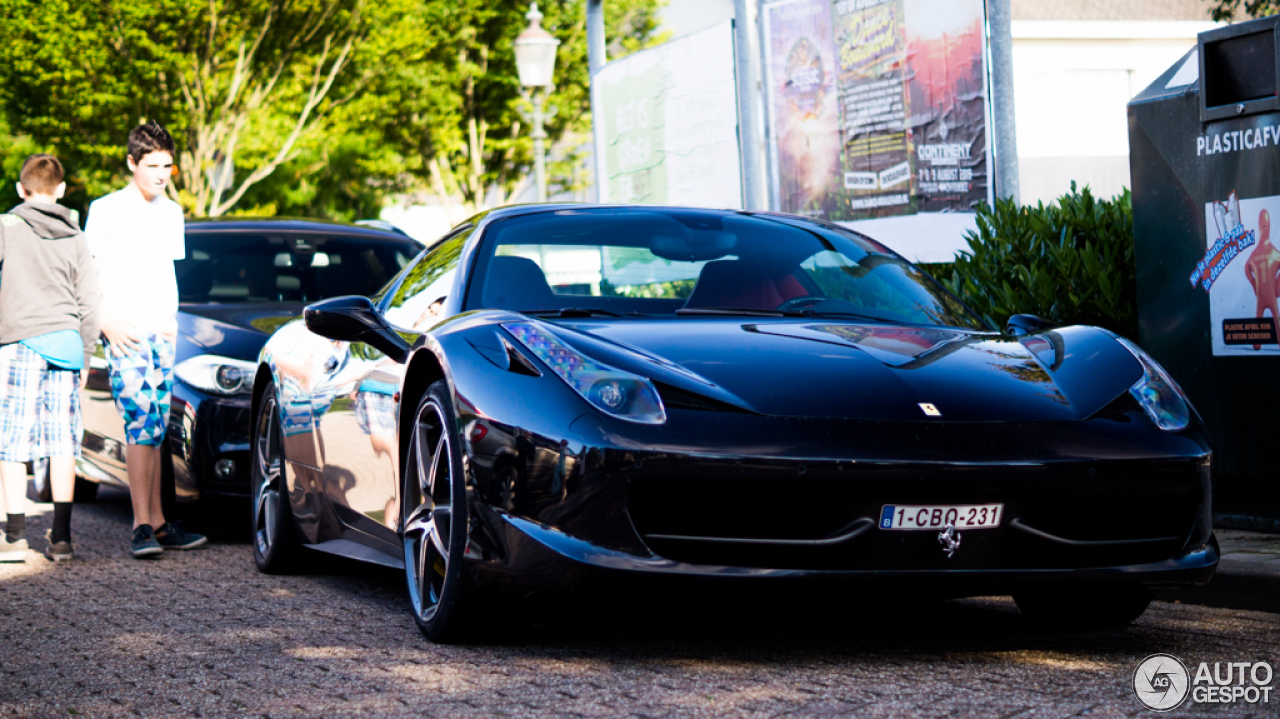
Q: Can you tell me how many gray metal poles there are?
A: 3